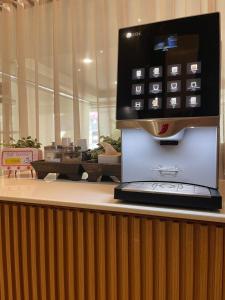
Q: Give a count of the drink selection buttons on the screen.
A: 12